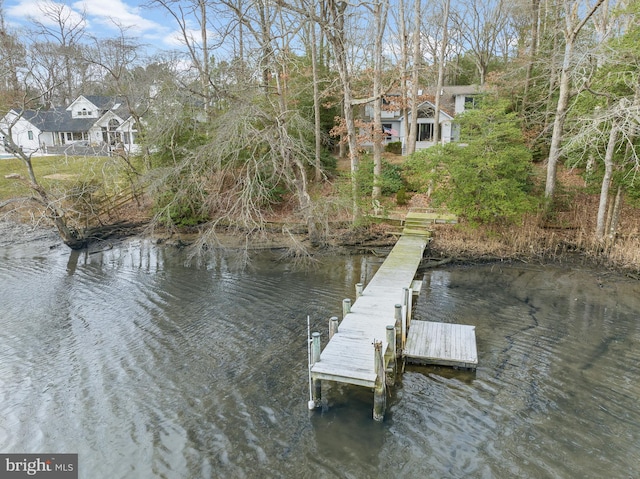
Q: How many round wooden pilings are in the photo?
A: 8